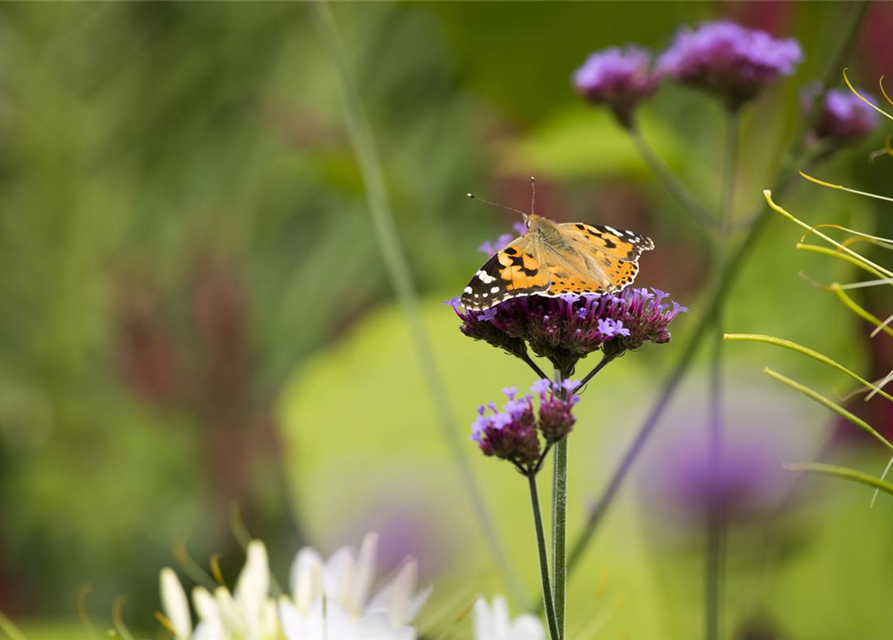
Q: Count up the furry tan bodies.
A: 1